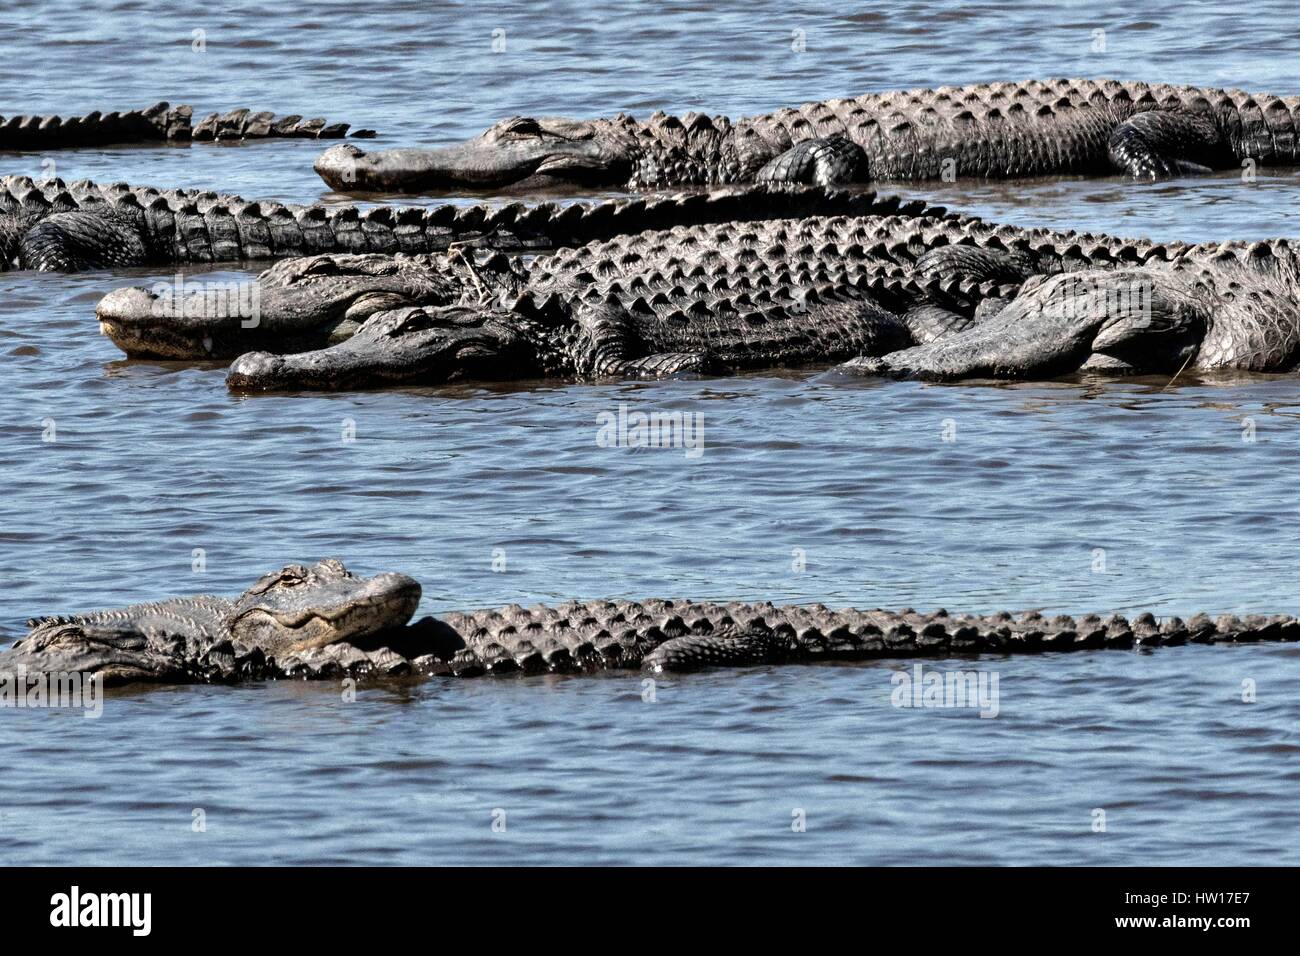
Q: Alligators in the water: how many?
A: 8